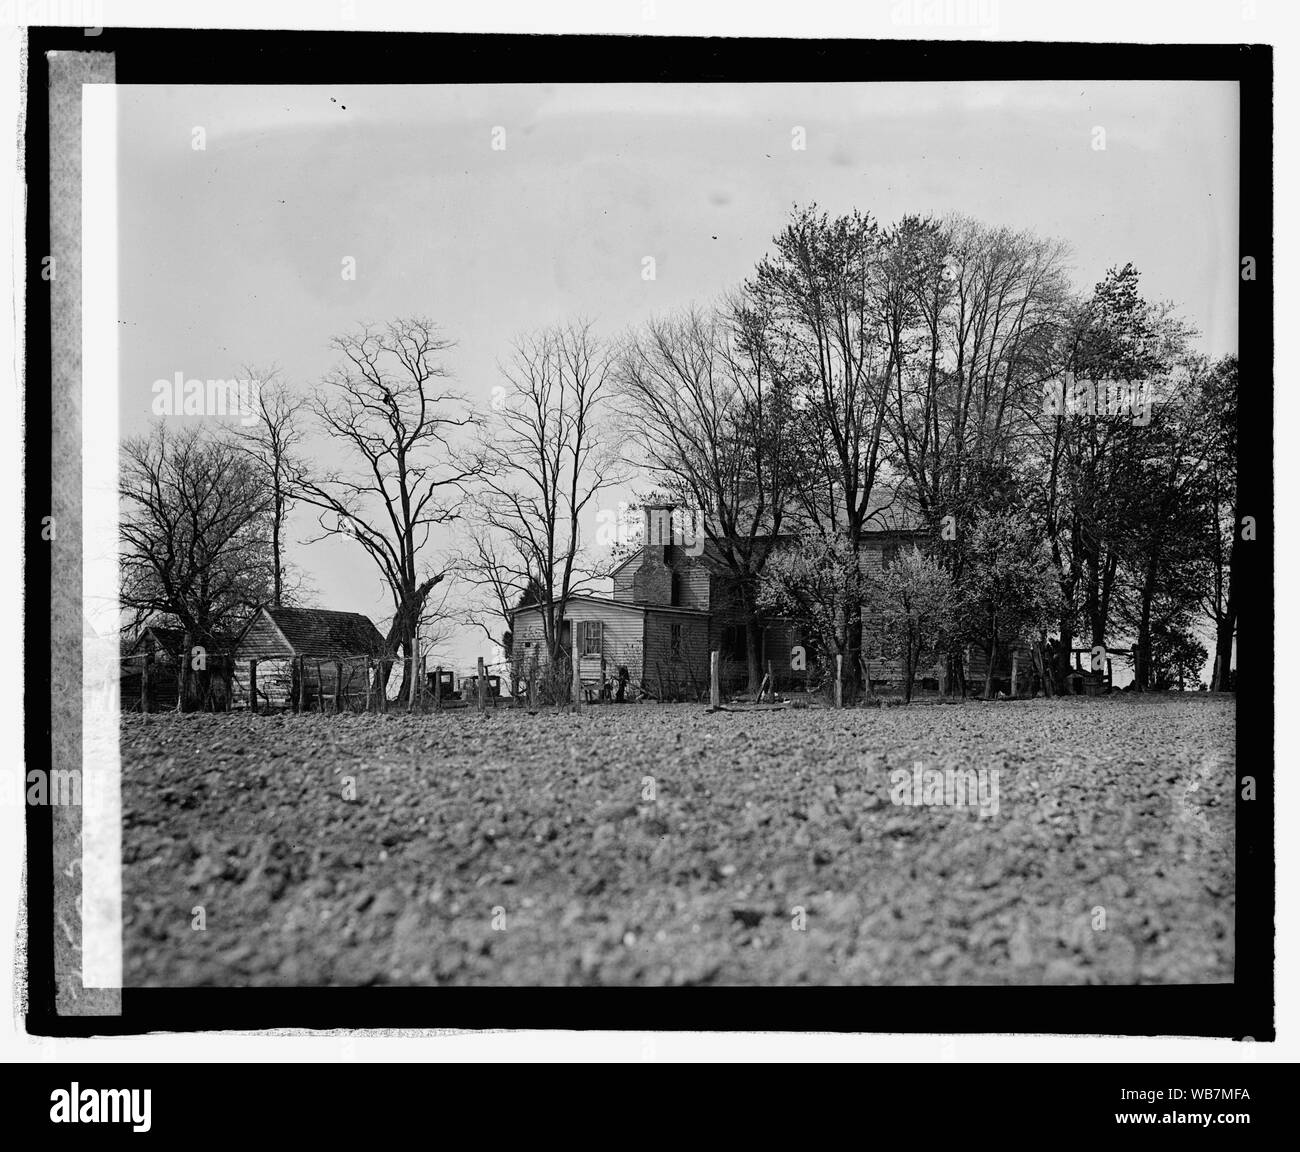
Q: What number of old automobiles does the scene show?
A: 2